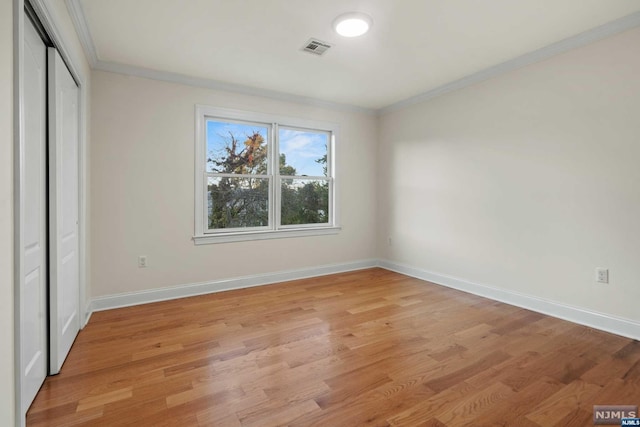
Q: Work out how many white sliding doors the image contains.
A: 2